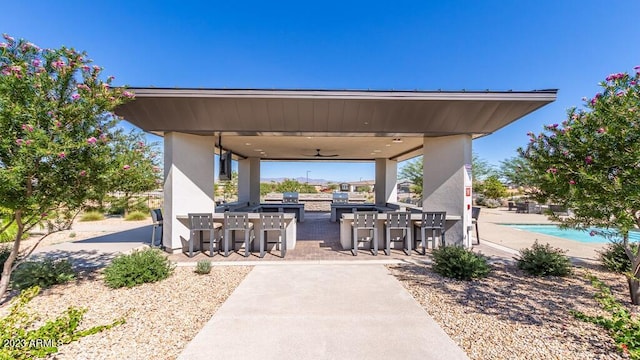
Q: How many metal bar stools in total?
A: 8